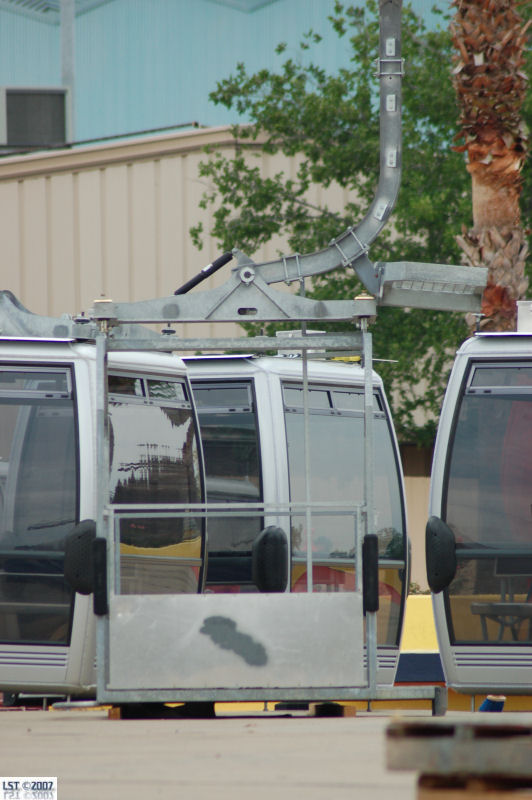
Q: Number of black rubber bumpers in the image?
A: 5